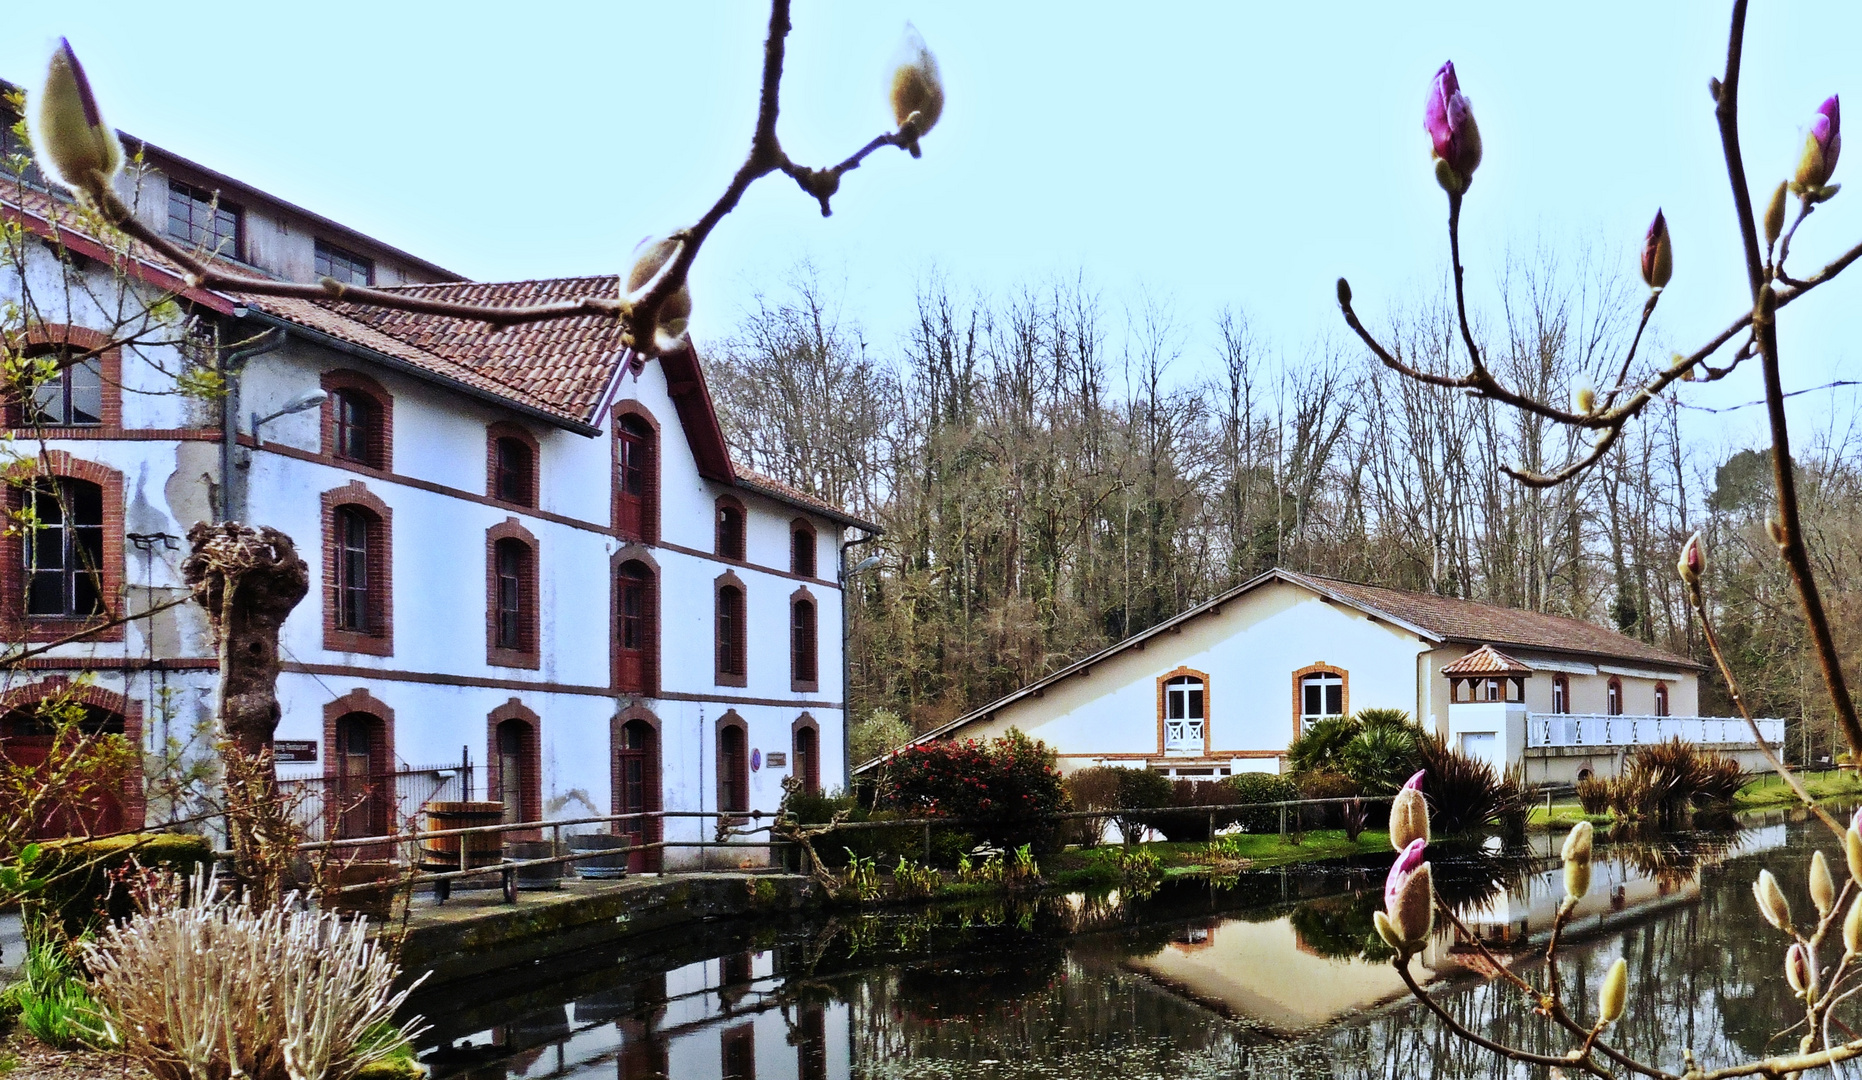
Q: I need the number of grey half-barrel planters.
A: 2